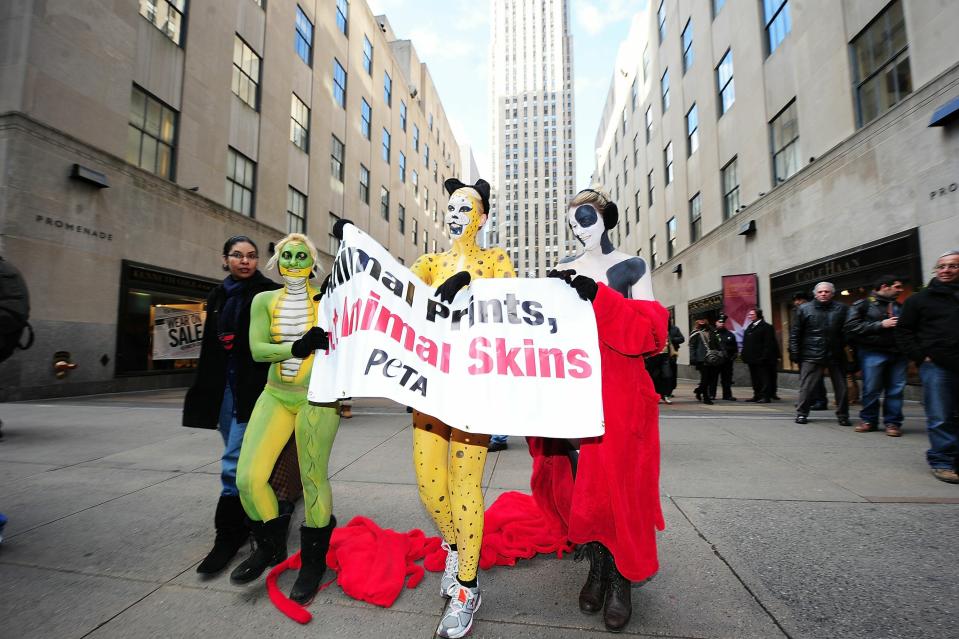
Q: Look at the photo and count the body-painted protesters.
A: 3